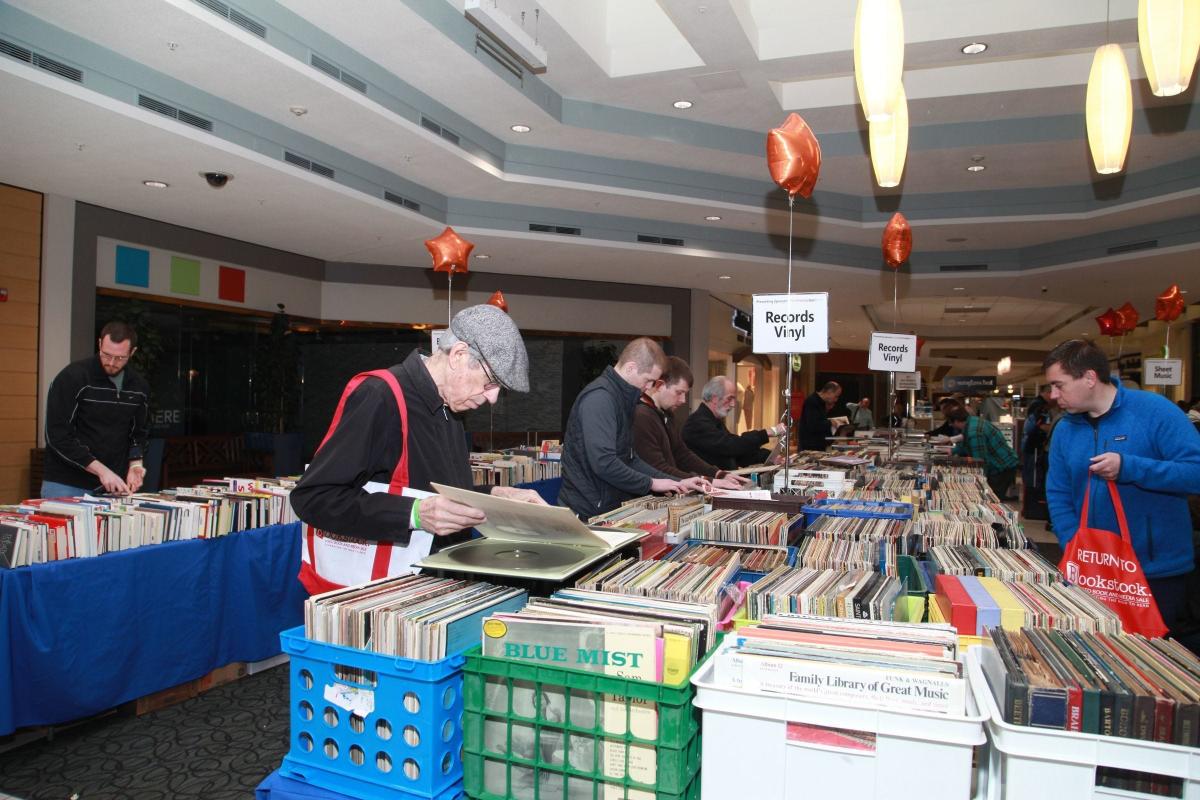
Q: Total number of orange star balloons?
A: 7